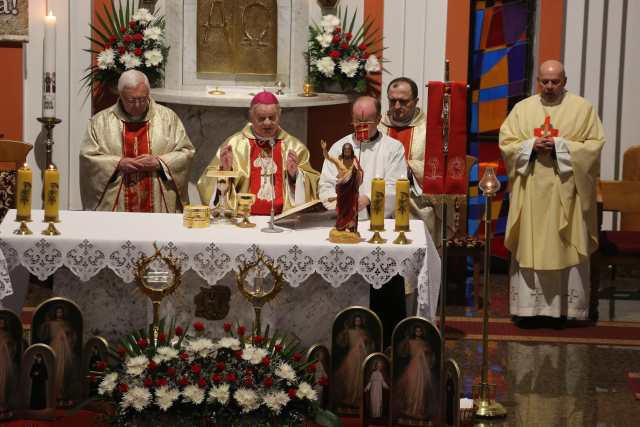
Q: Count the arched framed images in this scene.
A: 9